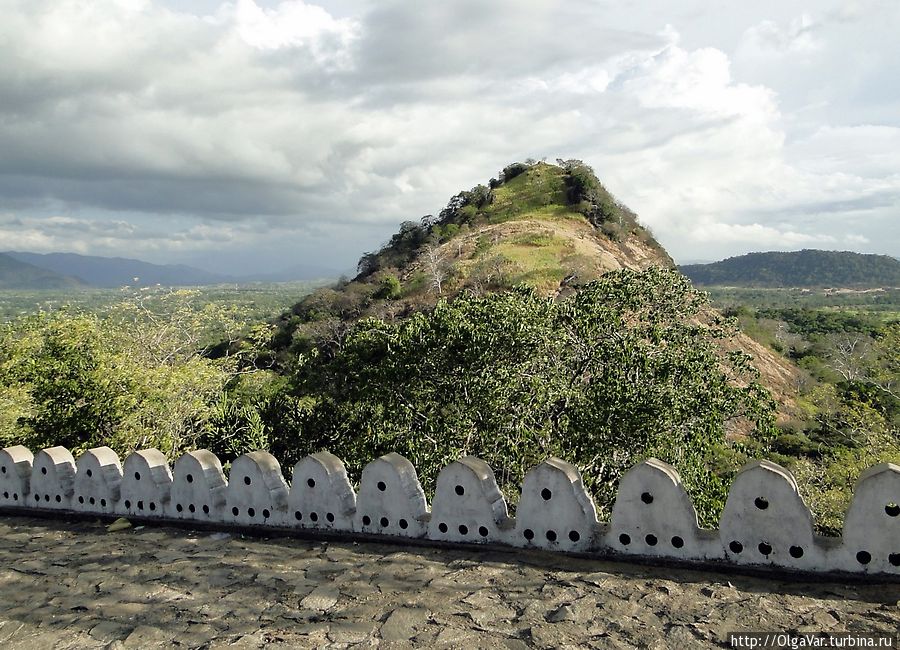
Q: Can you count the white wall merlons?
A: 13